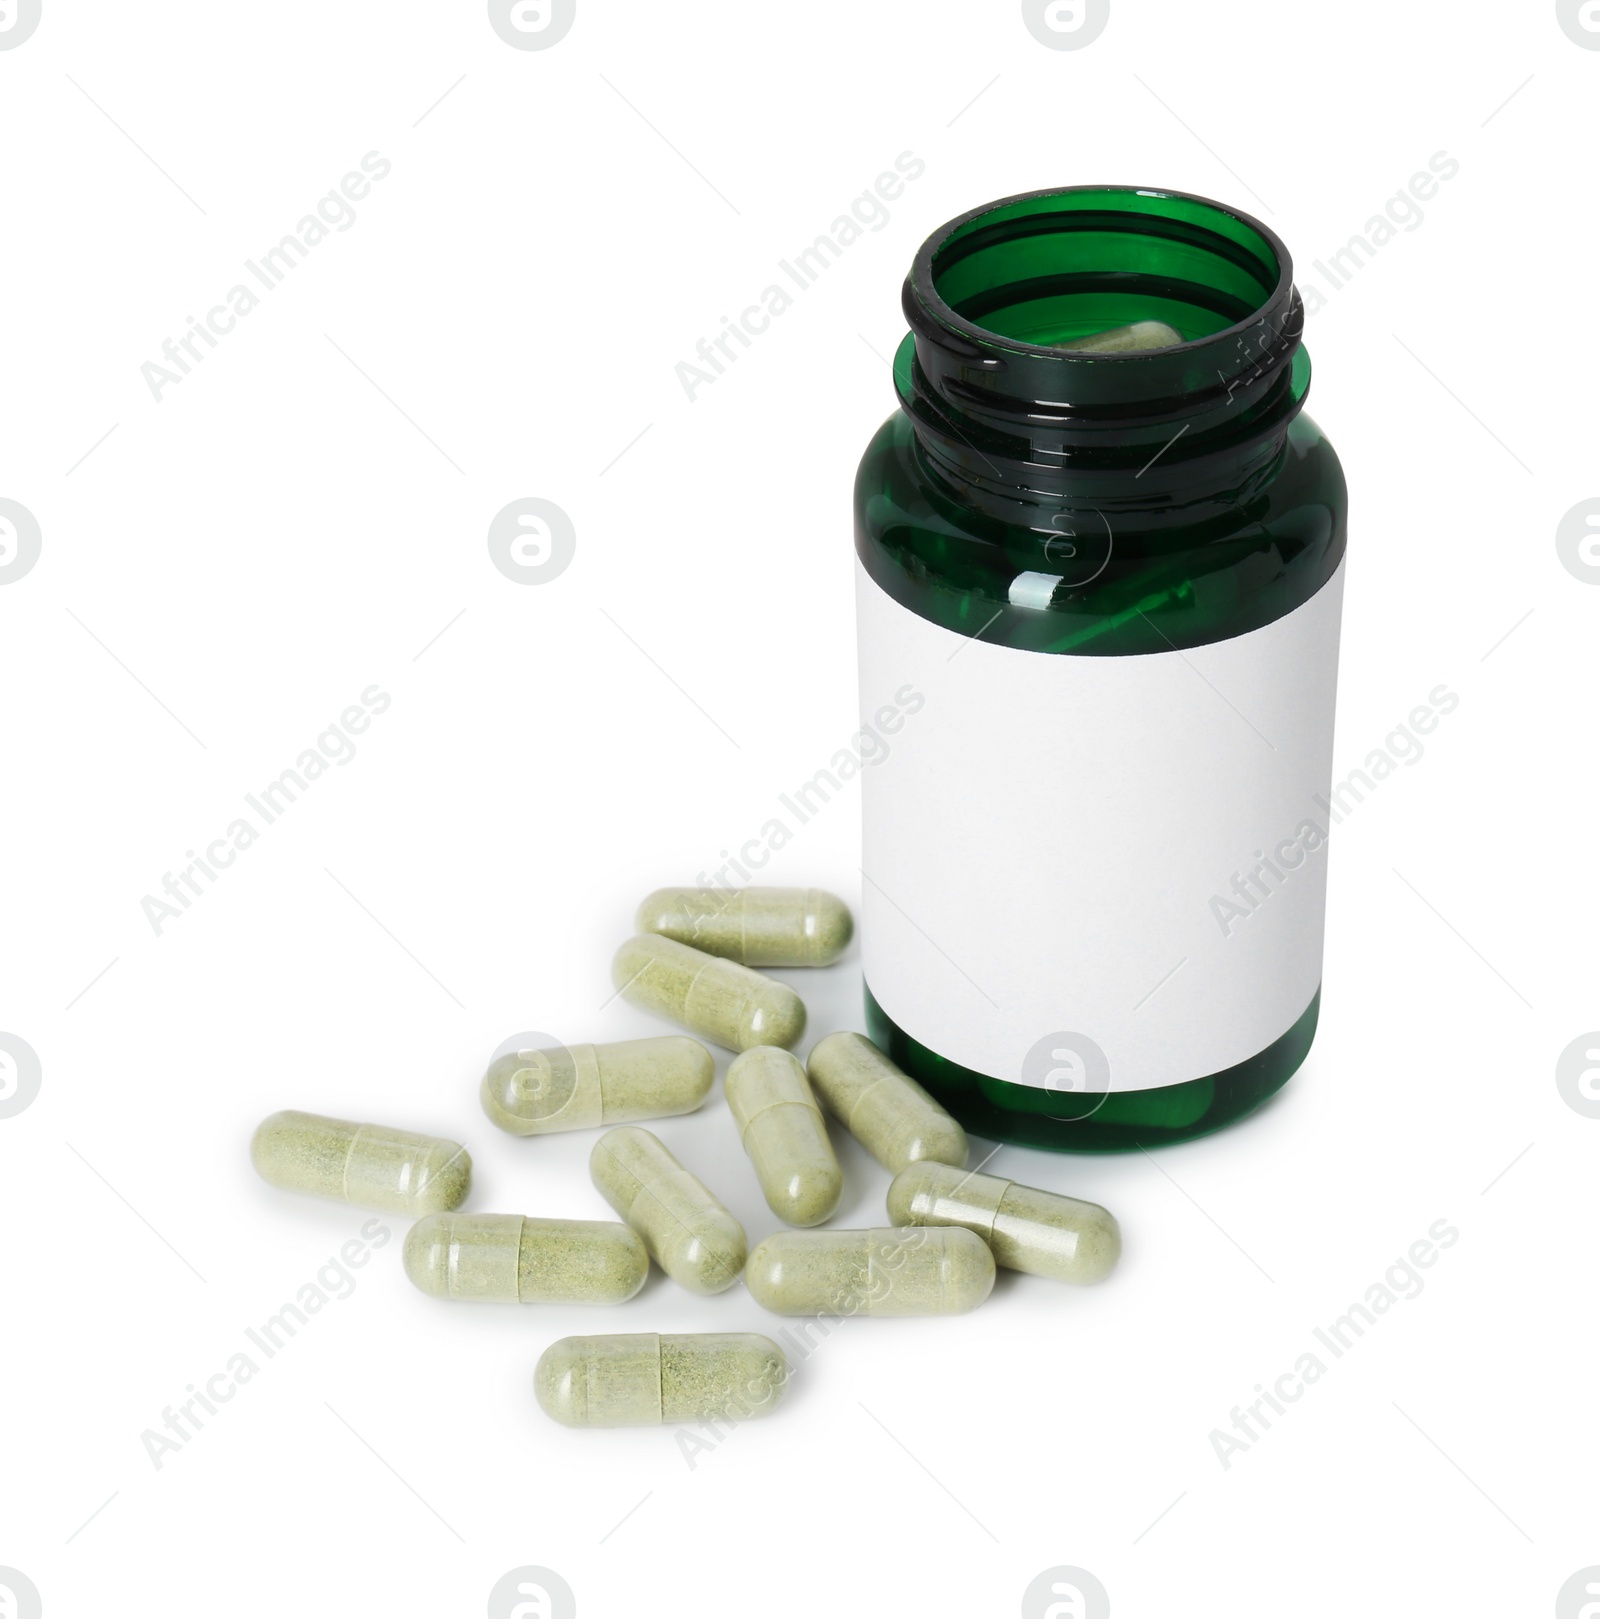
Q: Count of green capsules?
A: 12